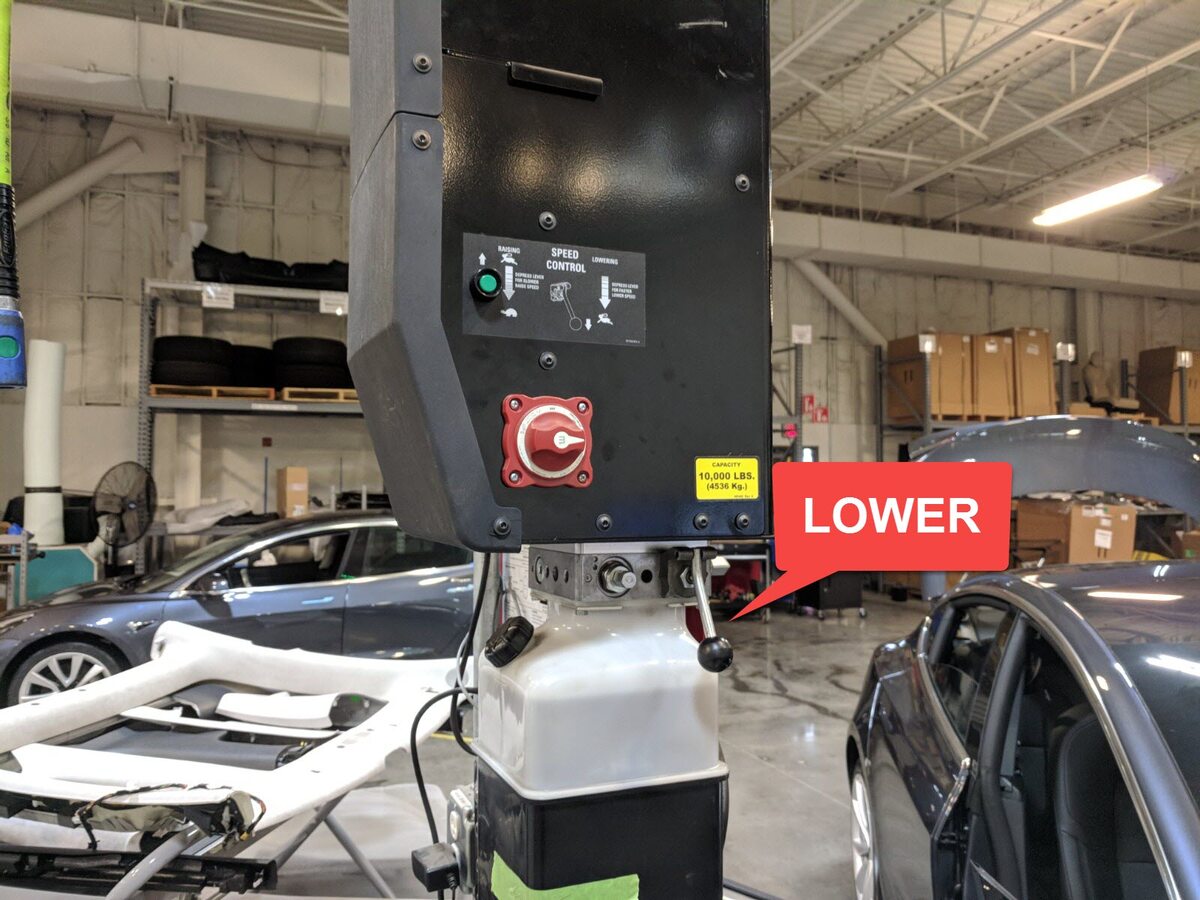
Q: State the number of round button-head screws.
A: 9